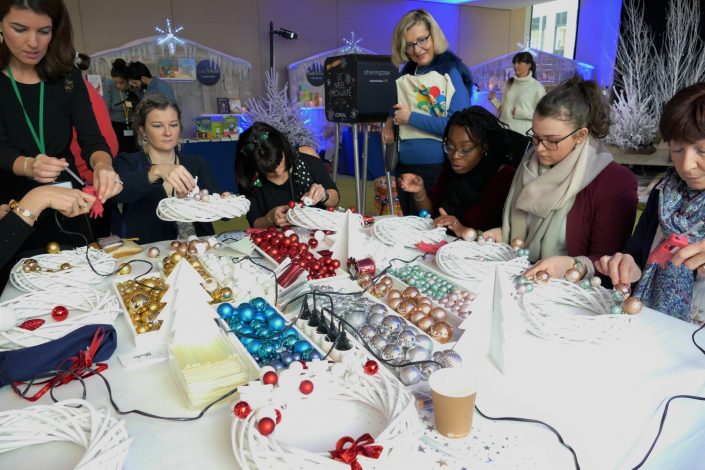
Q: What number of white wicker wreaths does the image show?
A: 9